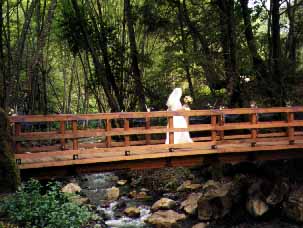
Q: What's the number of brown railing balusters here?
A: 11